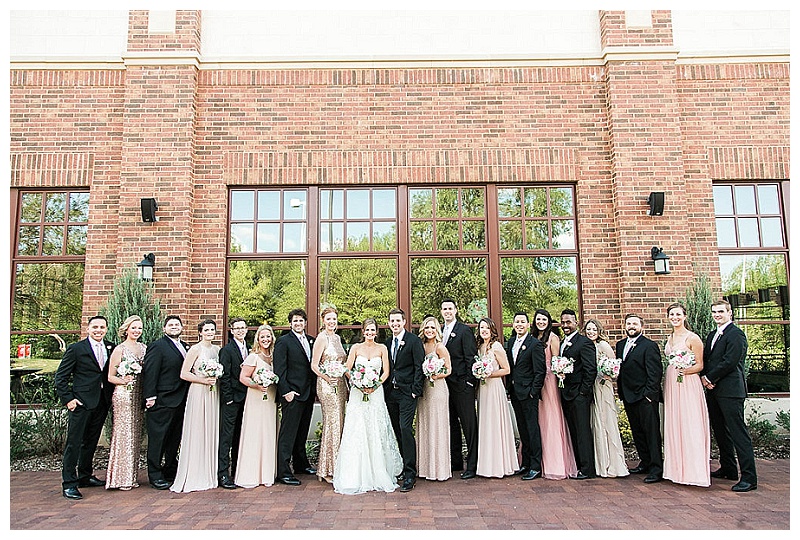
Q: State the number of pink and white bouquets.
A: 10